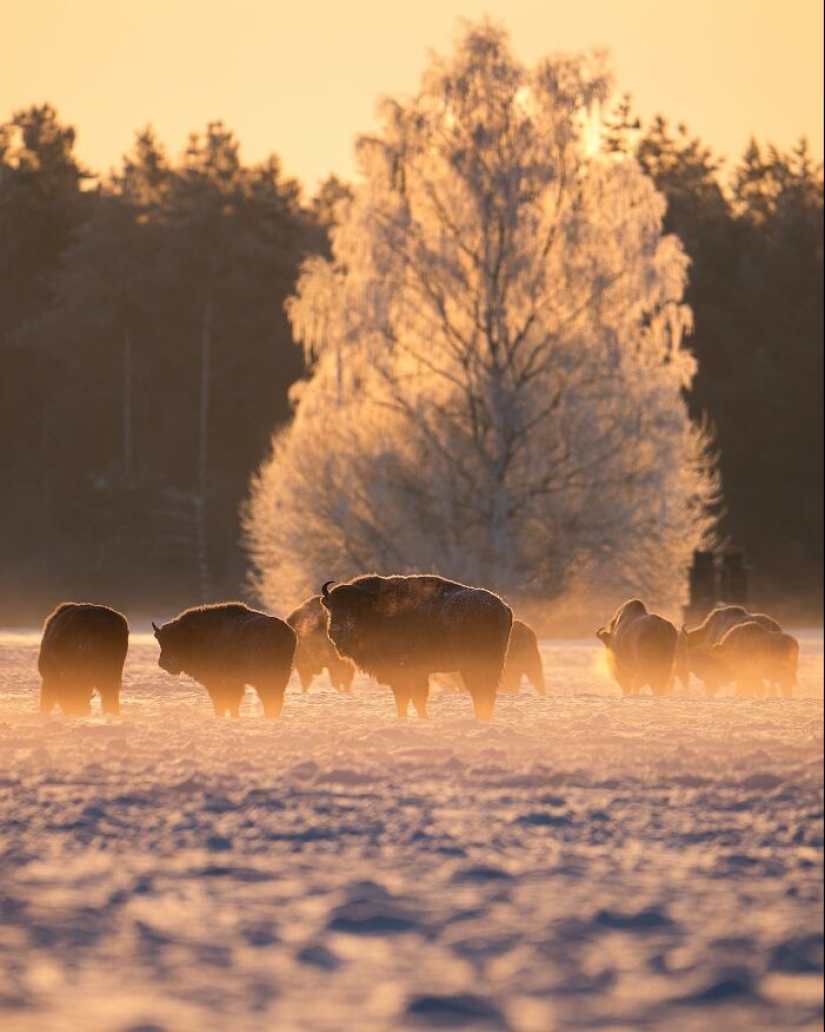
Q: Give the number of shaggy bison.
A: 8